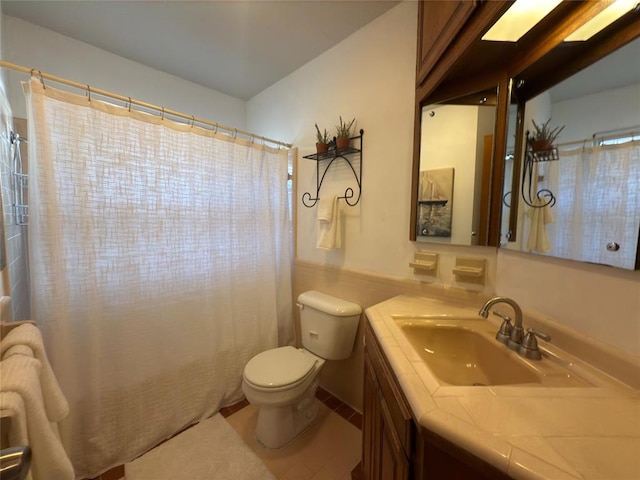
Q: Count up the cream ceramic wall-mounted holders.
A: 2